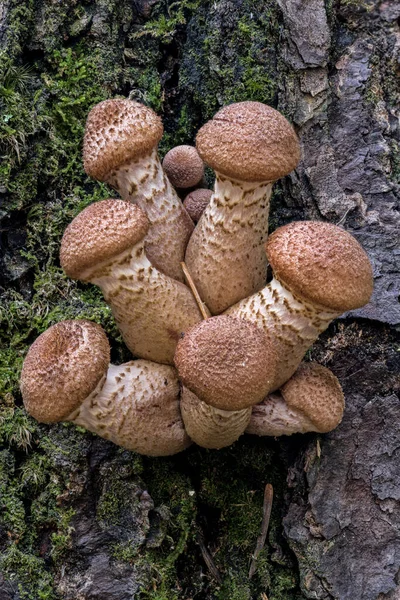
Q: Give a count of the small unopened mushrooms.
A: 2